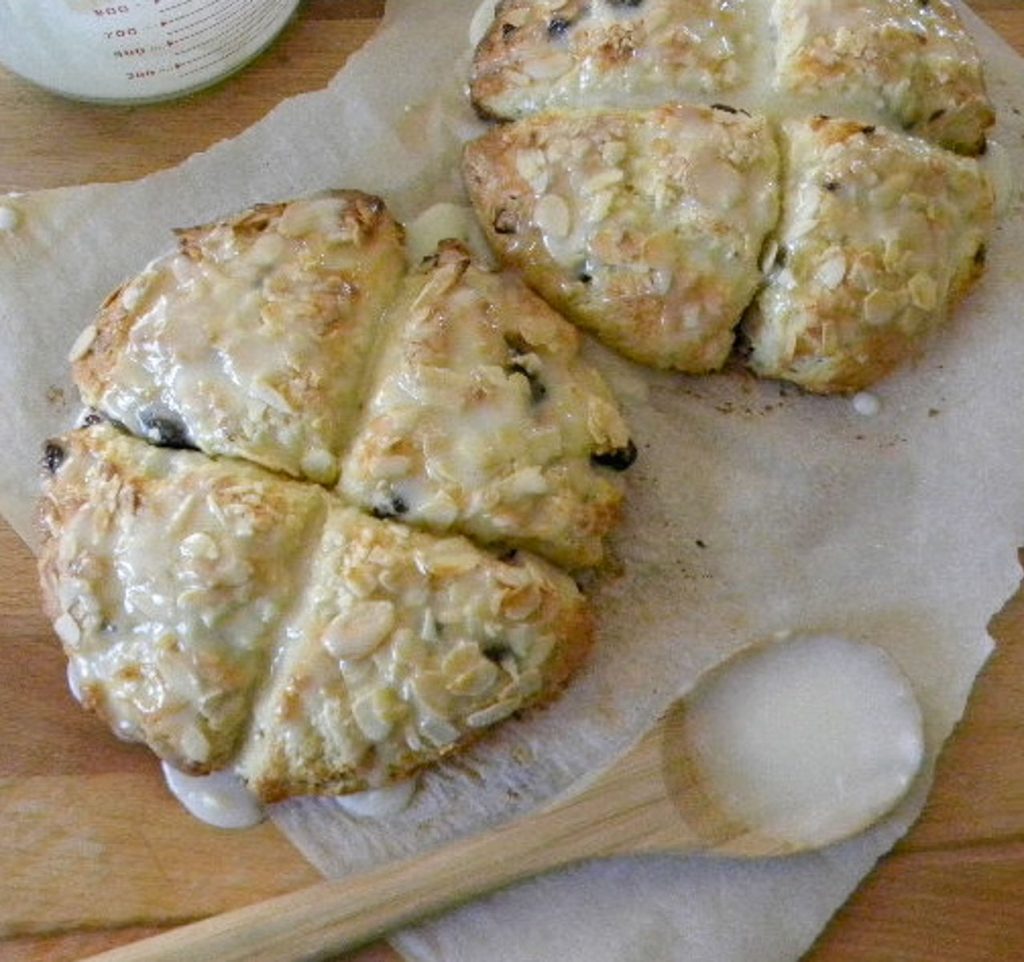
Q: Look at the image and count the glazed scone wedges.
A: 8